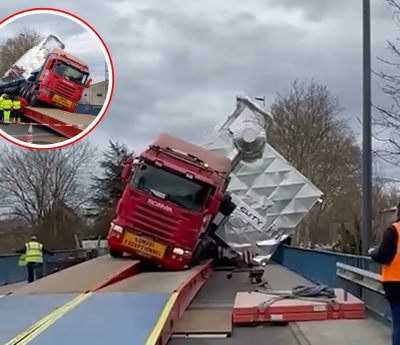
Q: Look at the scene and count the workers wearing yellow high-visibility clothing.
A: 4